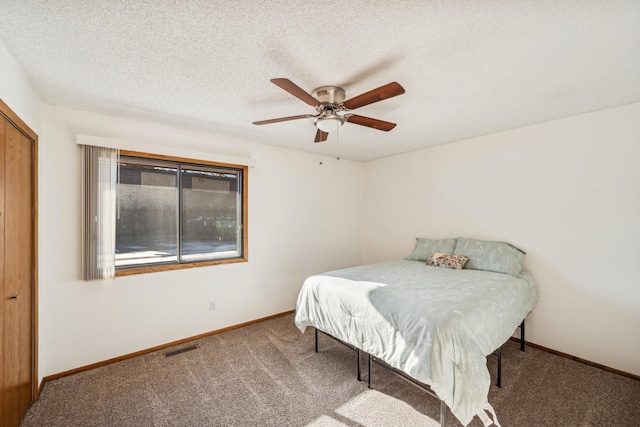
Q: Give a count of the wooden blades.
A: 5